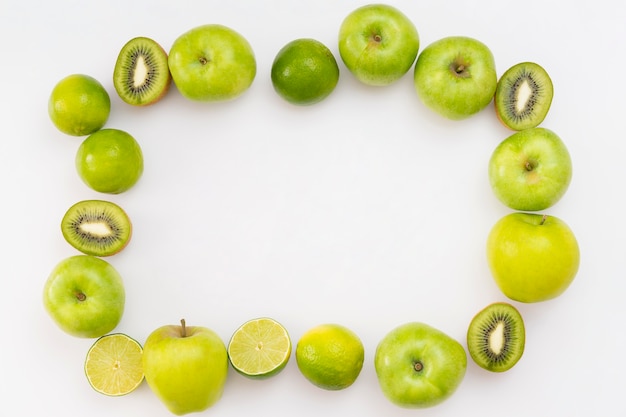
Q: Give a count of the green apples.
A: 8